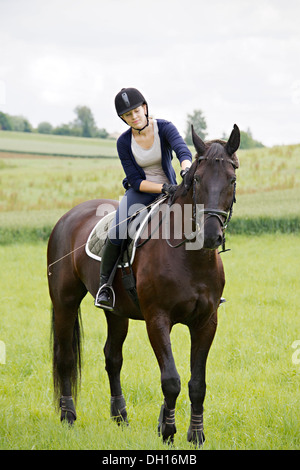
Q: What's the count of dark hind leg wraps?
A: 2